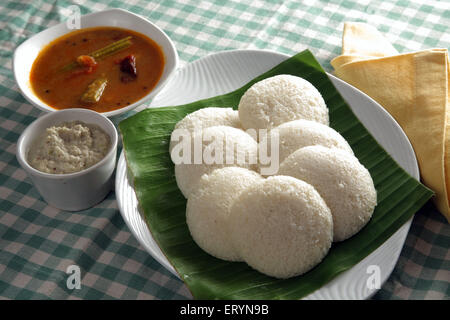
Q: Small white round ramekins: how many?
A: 1